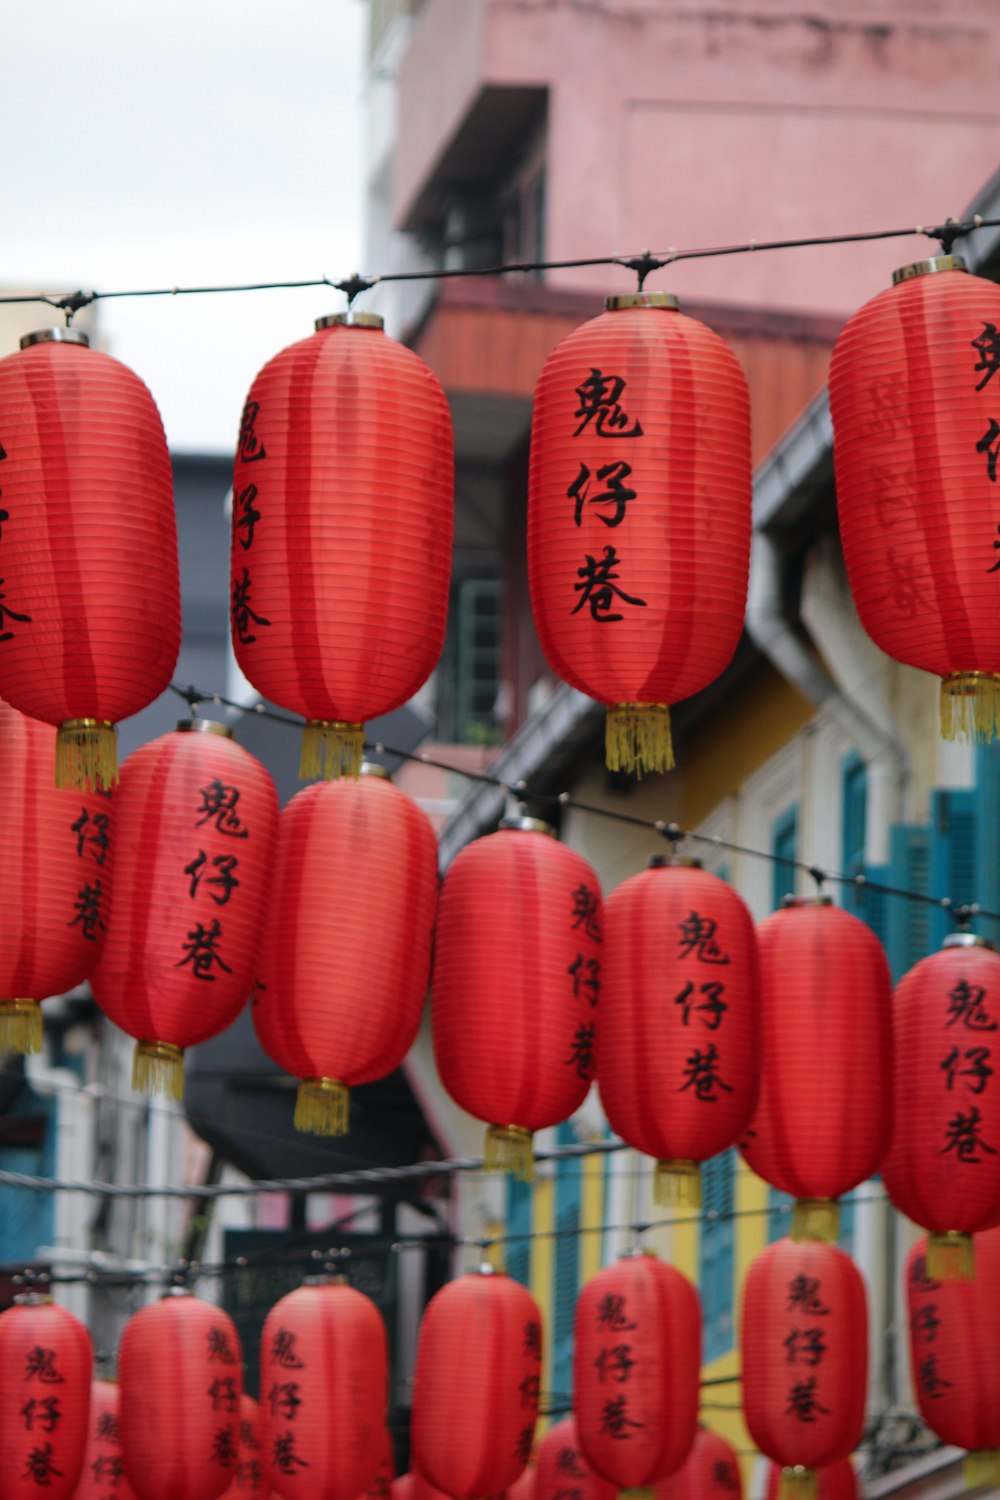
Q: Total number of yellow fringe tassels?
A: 14